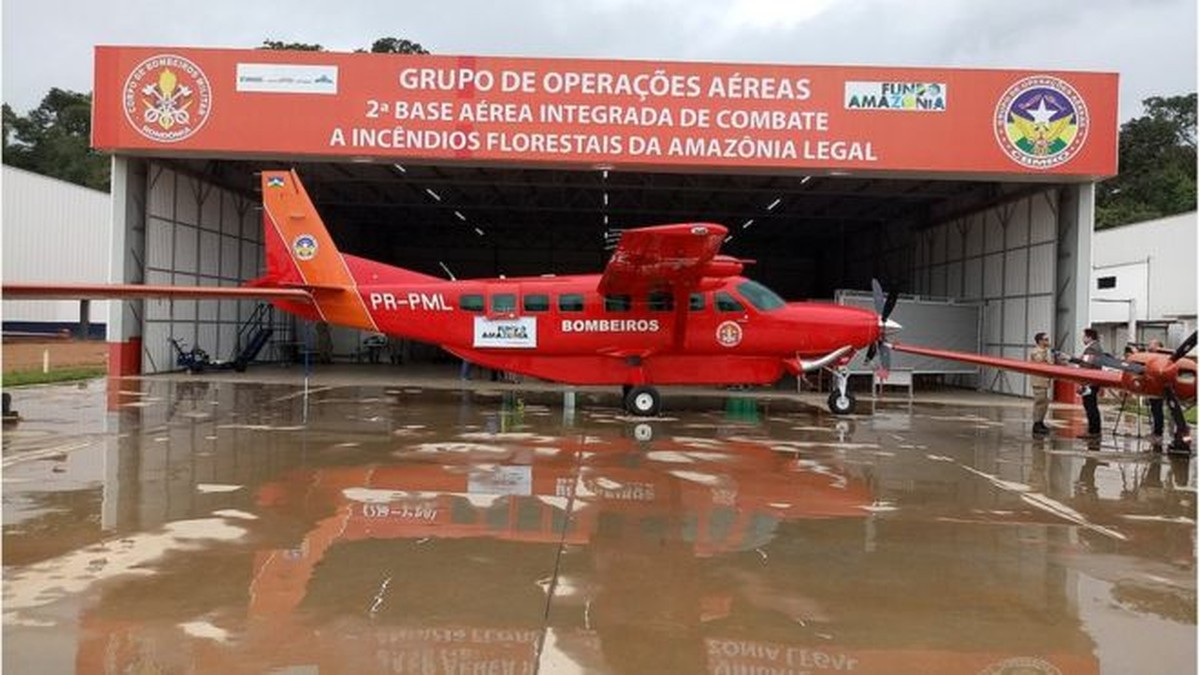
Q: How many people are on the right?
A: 3